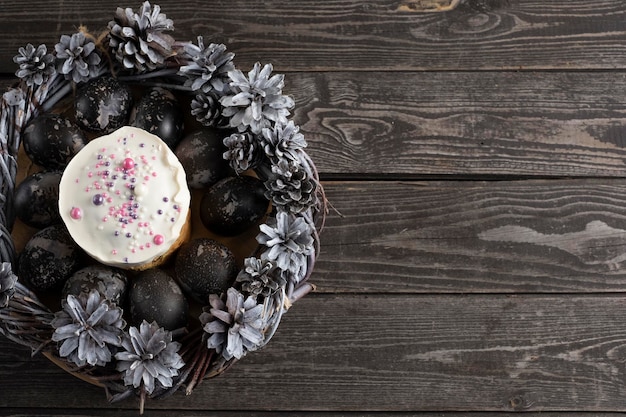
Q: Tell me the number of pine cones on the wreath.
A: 15